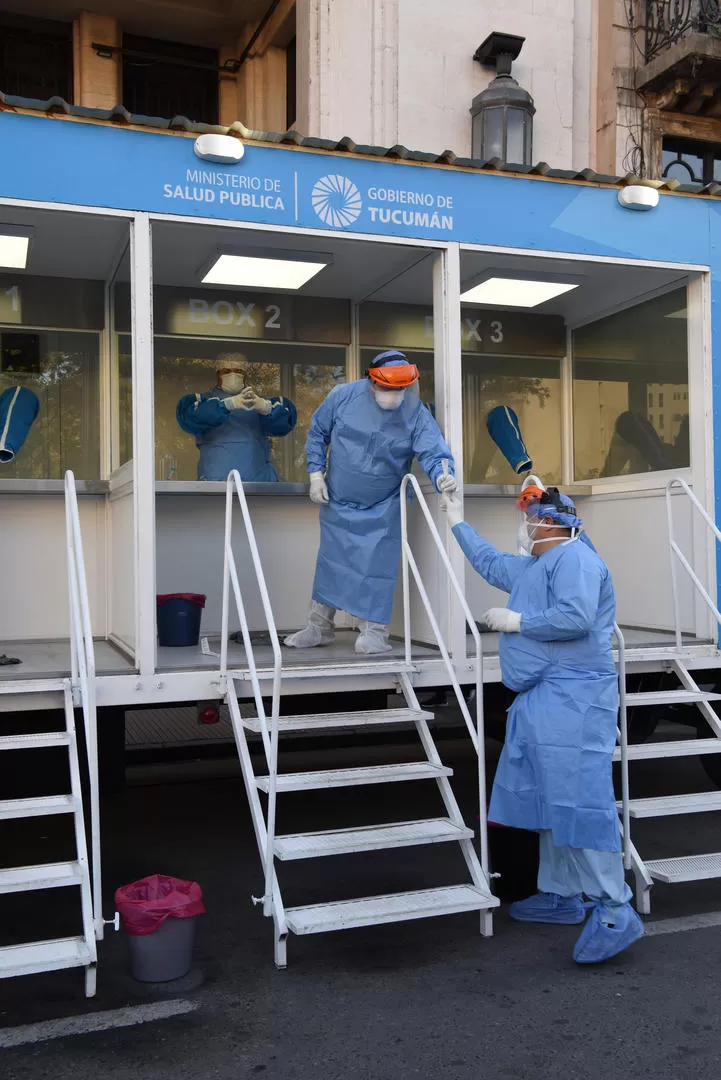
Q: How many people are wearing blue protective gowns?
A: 3